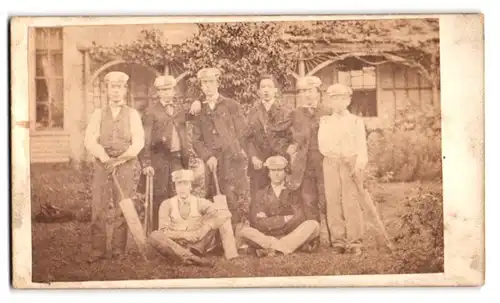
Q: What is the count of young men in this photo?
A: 8